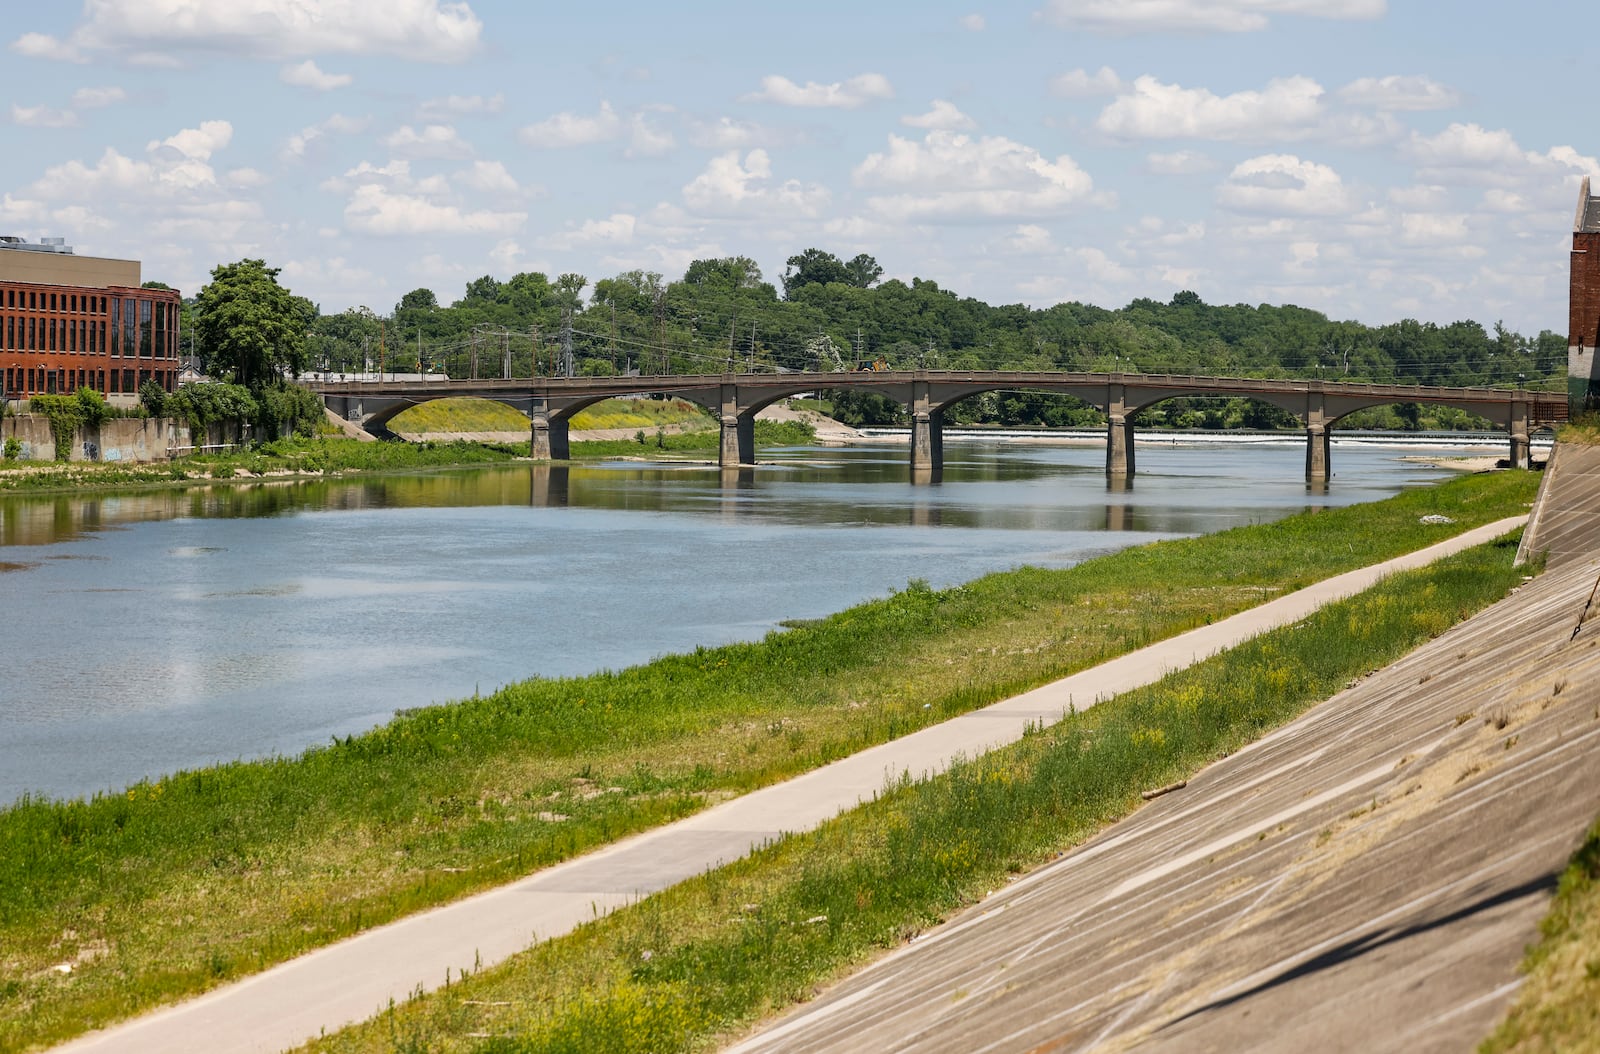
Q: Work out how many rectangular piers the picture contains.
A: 6